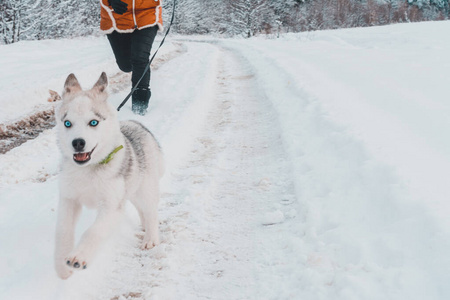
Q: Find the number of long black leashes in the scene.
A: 1